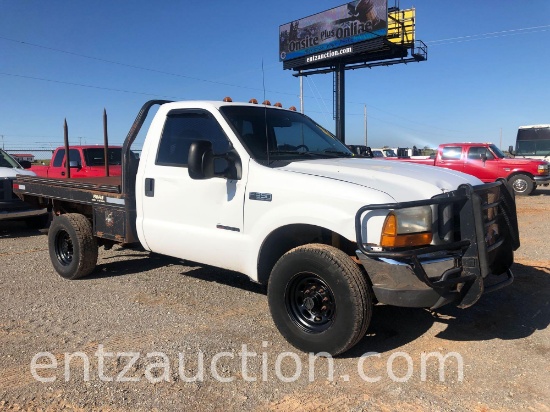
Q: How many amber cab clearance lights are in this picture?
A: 5